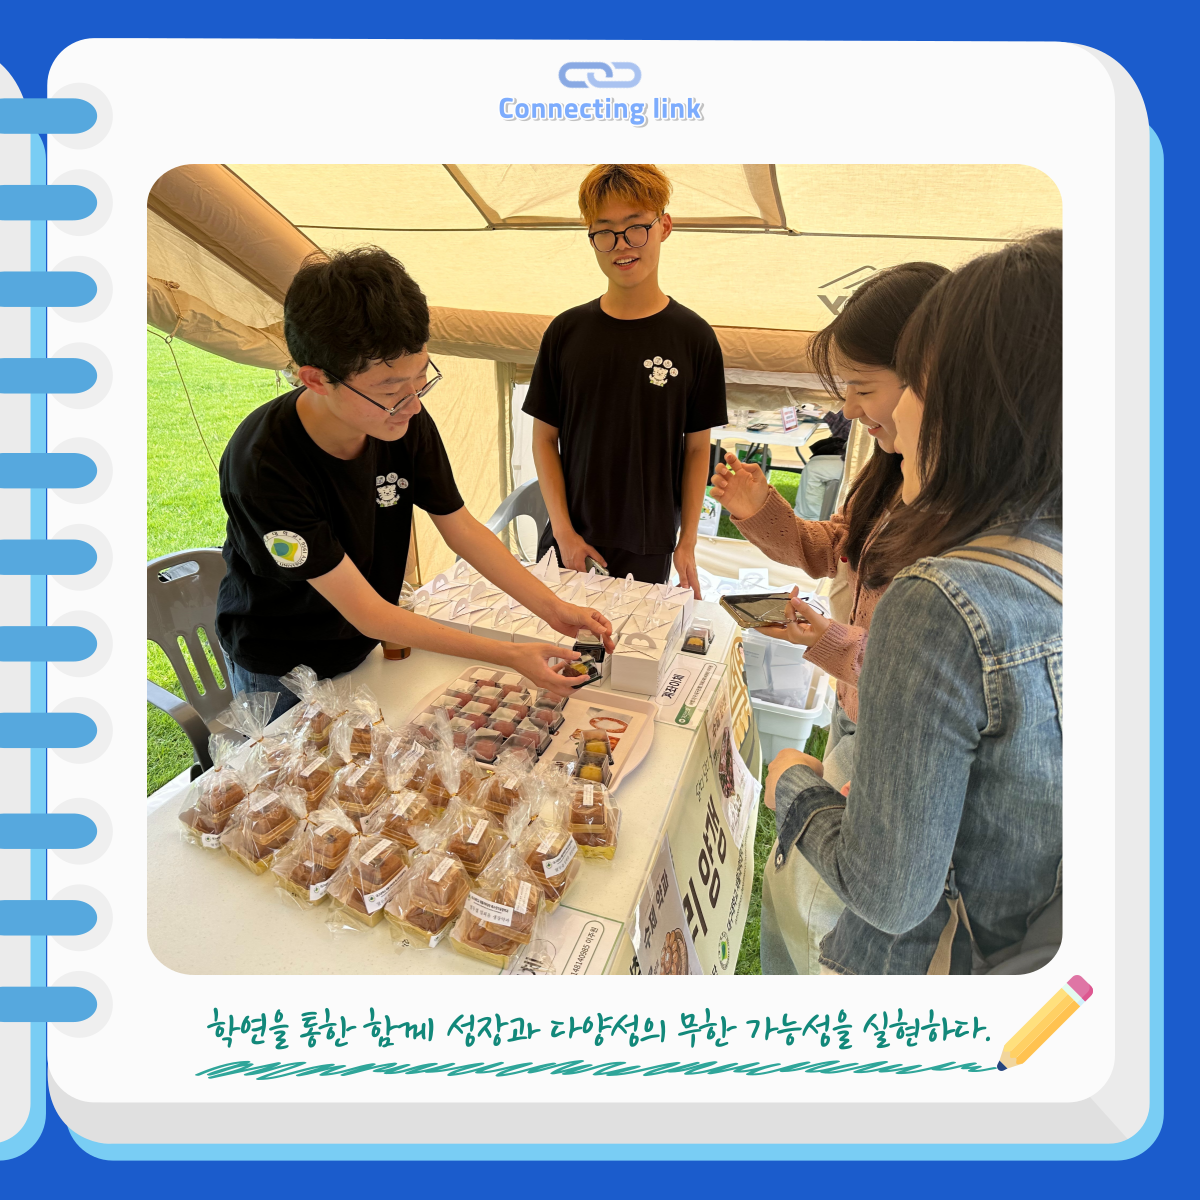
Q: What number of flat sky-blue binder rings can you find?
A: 11